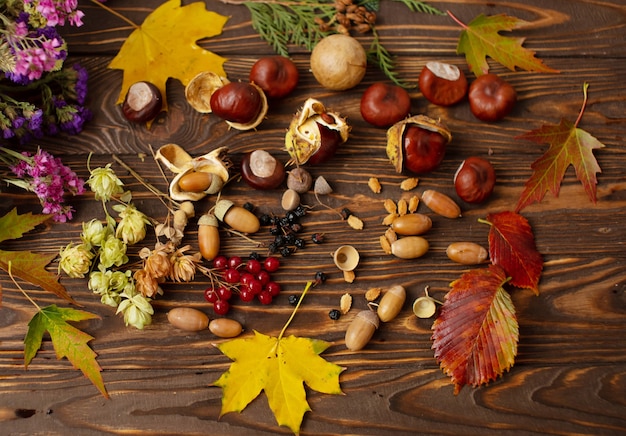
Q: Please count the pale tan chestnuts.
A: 1